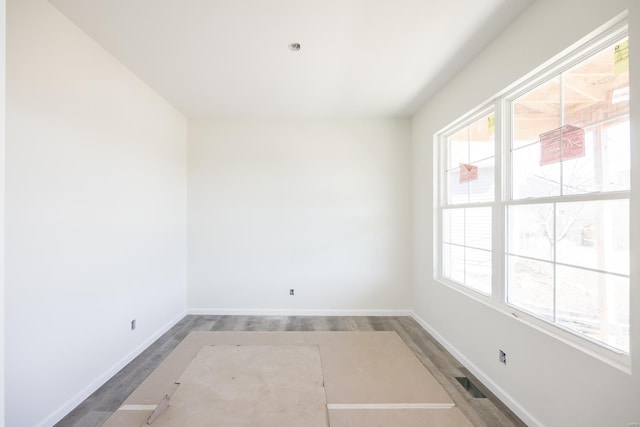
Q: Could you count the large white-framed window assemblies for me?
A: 1